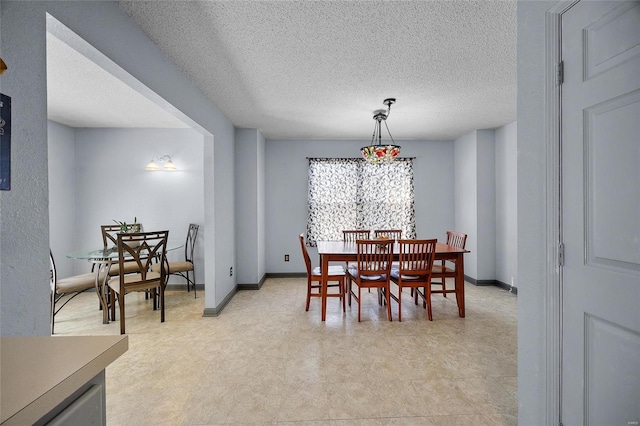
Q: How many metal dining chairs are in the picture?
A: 4